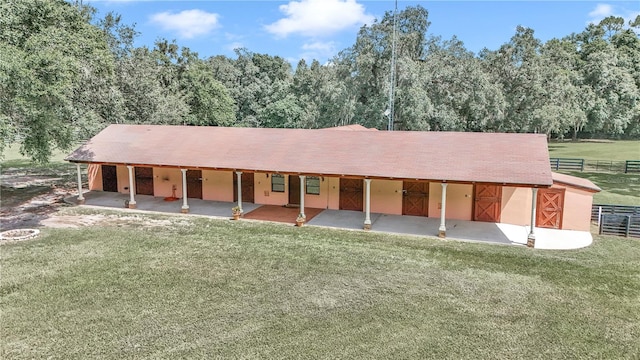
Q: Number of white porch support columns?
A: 8